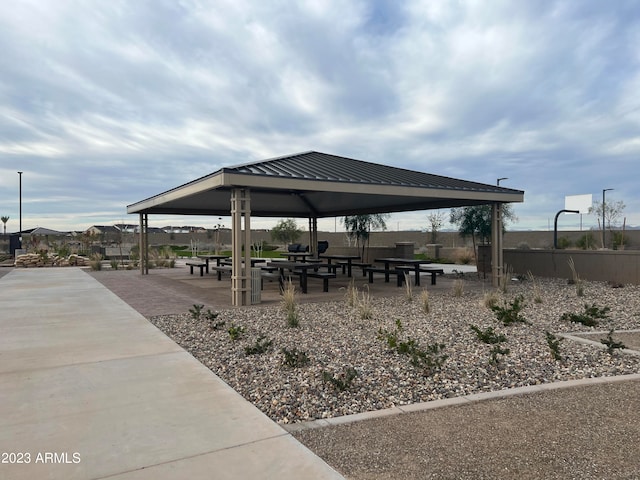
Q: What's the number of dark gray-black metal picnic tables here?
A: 6